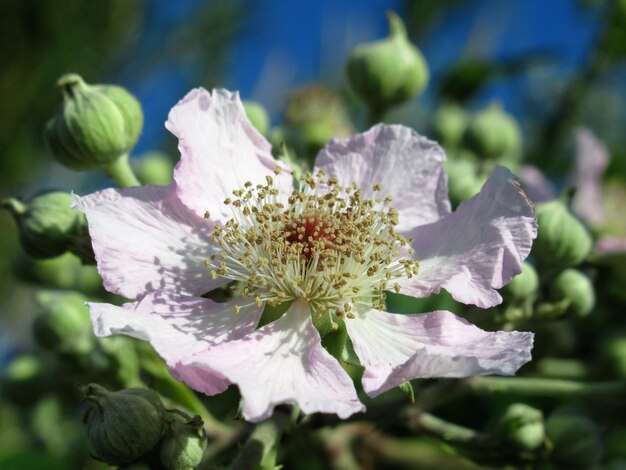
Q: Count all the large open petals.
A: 7